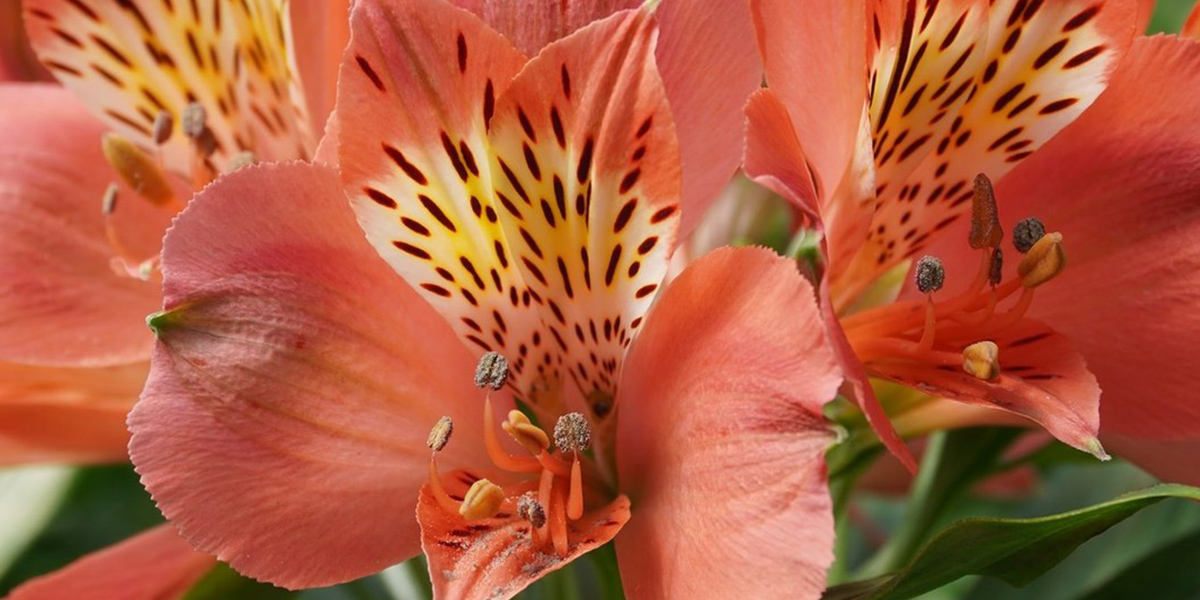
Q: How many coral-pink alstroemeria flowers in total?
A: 3